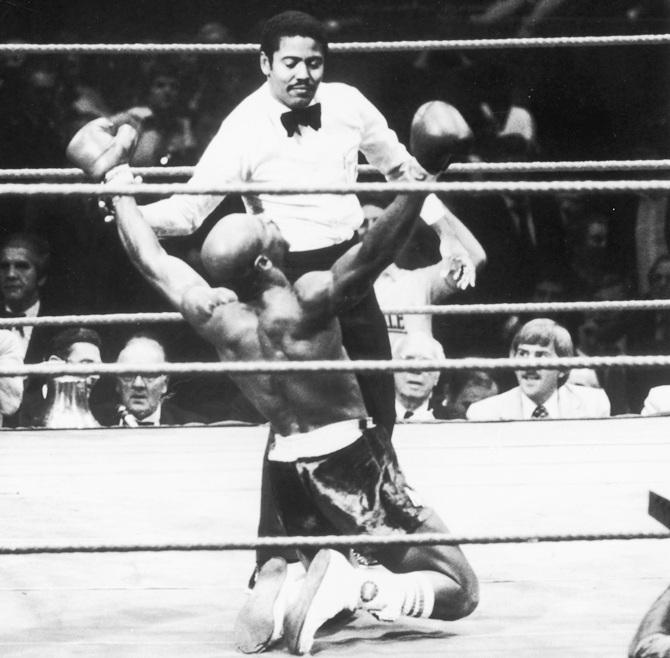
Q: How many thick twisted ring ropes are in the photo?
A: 6